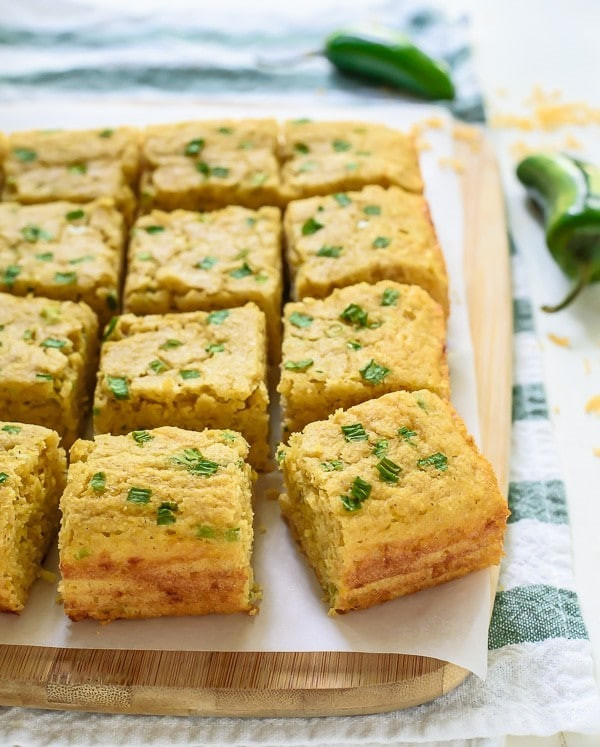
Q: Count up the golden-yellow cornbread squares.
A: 12